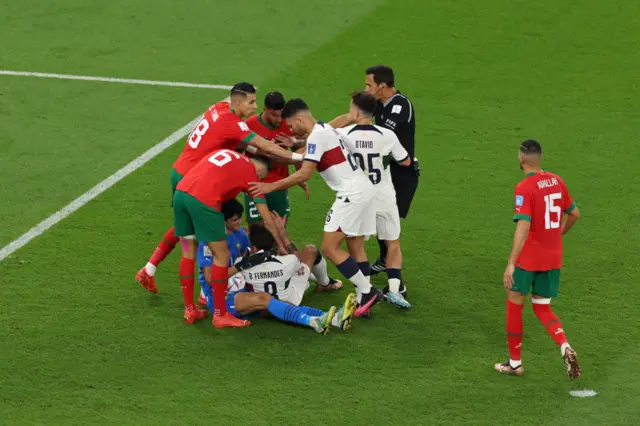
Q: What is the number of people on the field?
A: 9